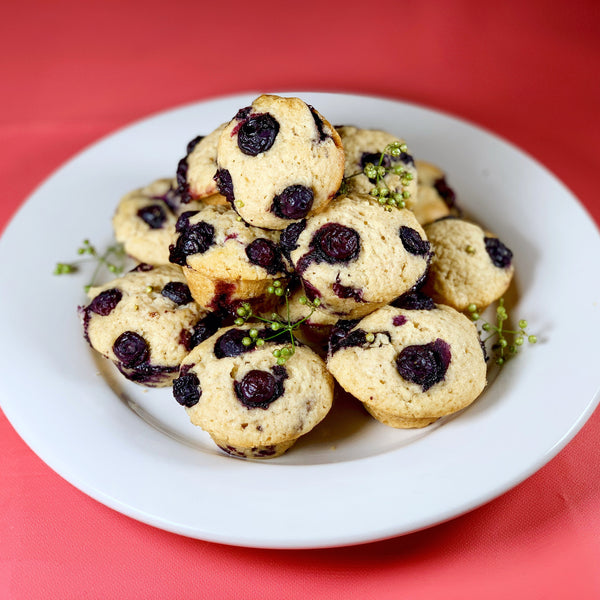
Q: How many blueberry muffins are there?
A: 12